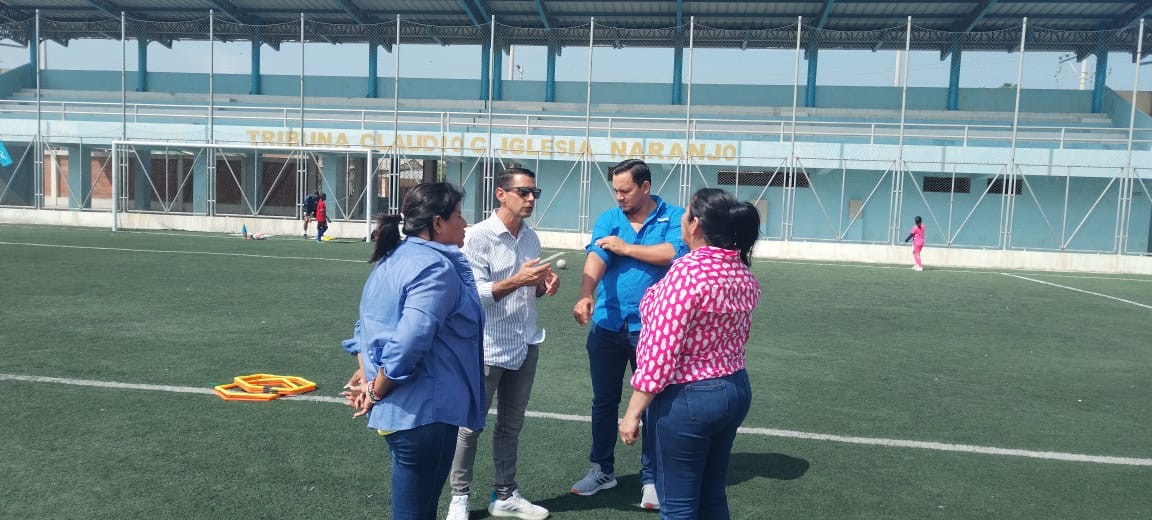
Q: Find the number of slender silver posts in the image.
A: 12